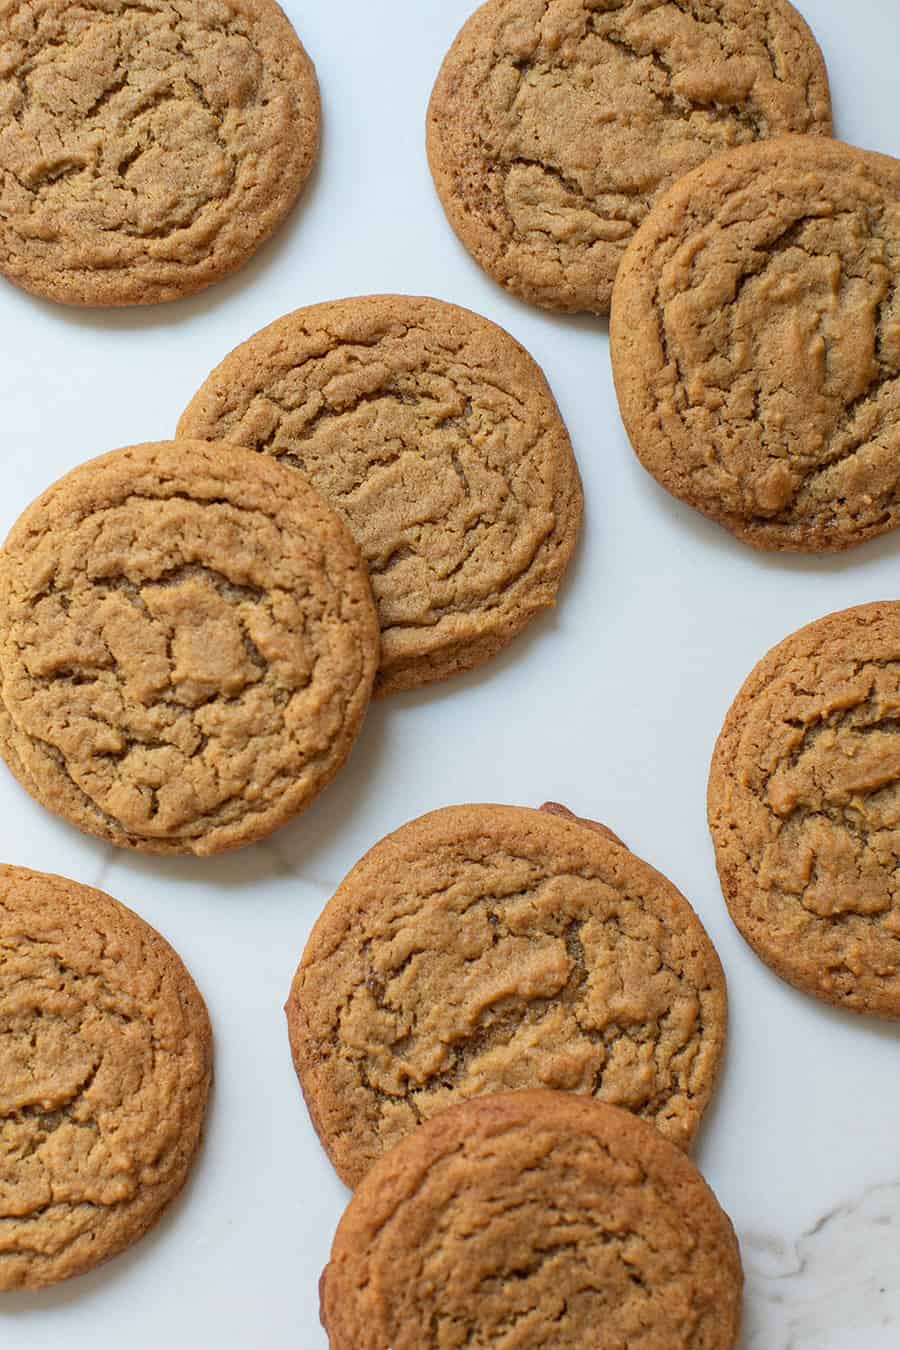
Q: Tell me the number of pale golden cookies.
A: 9